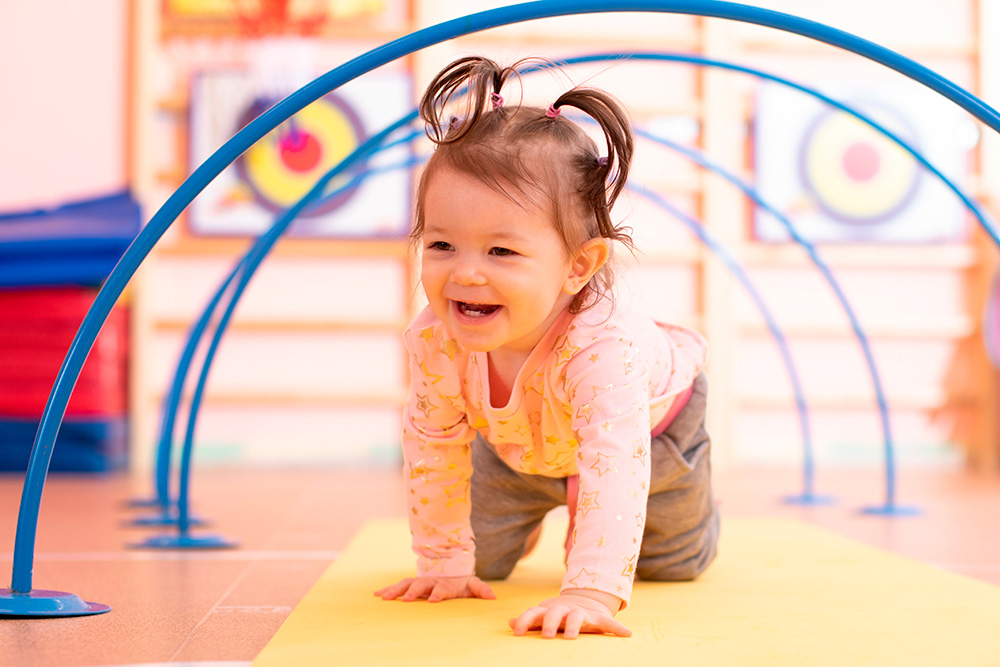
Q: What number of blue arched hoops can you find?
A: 4